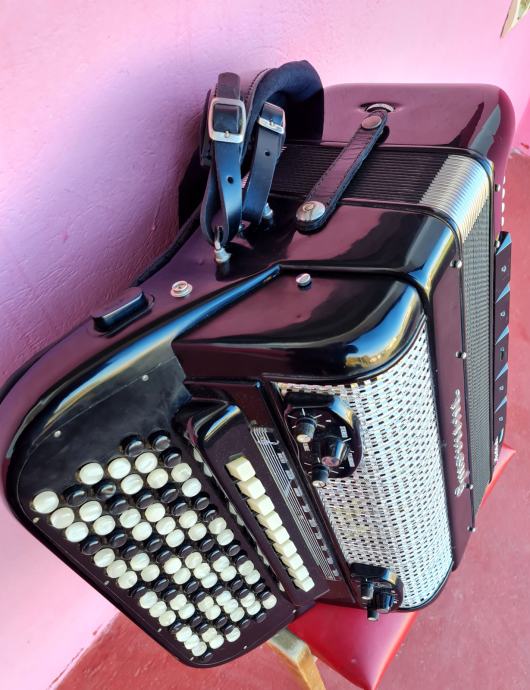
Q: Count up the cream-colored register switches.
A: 9